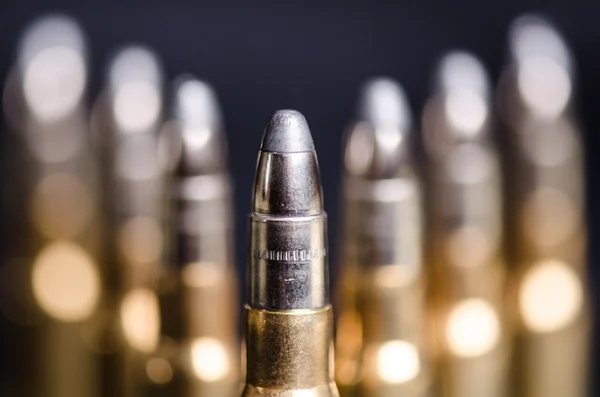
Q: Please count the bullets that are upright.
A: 7